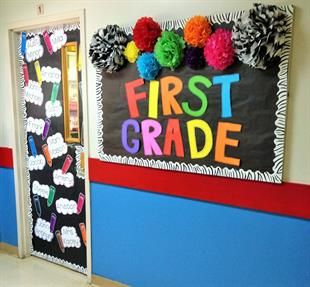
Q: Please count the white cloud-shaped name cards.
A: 13